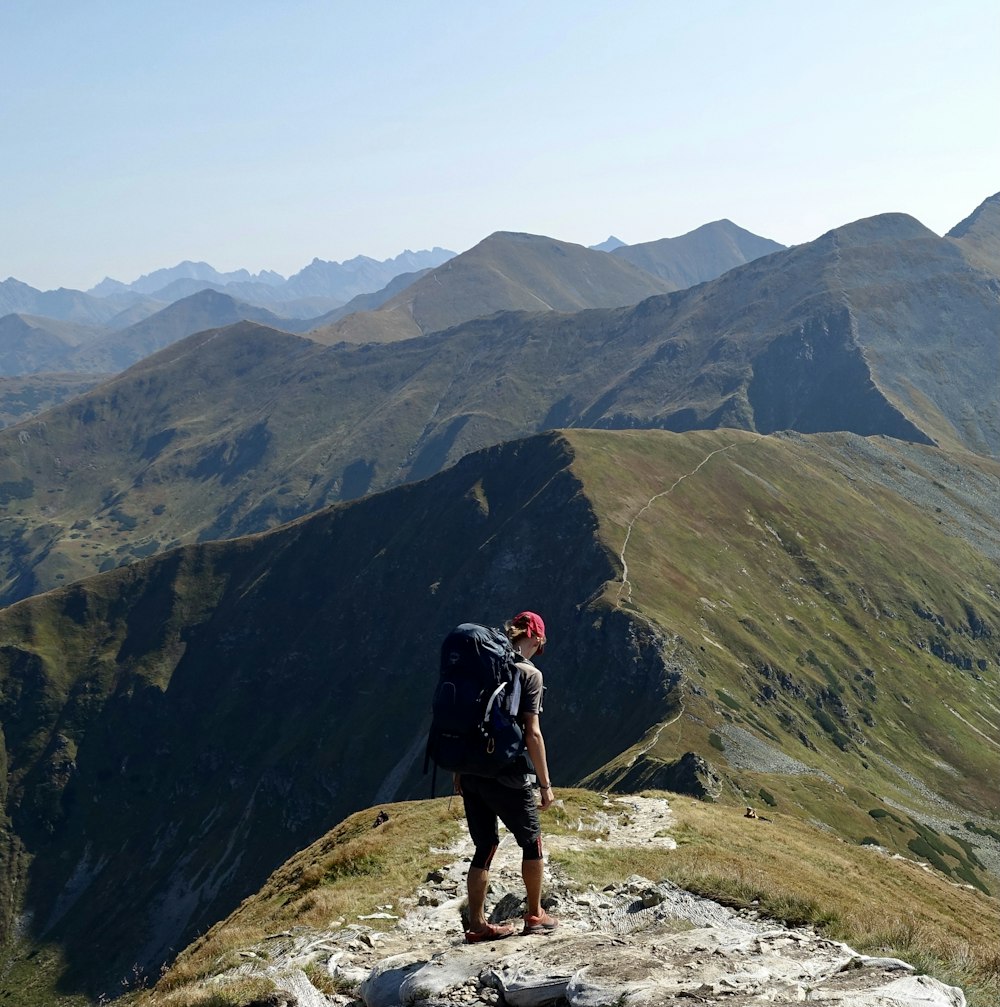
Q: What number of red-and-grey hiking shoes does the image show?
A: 2